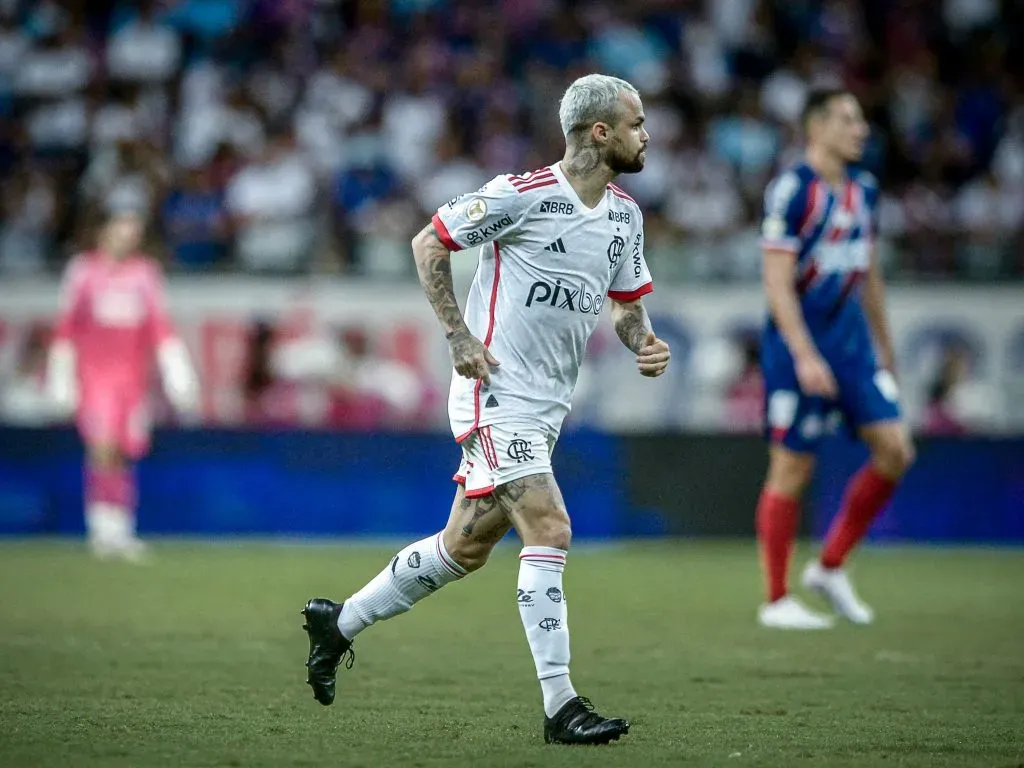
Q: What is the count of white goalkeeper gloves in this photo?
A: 2